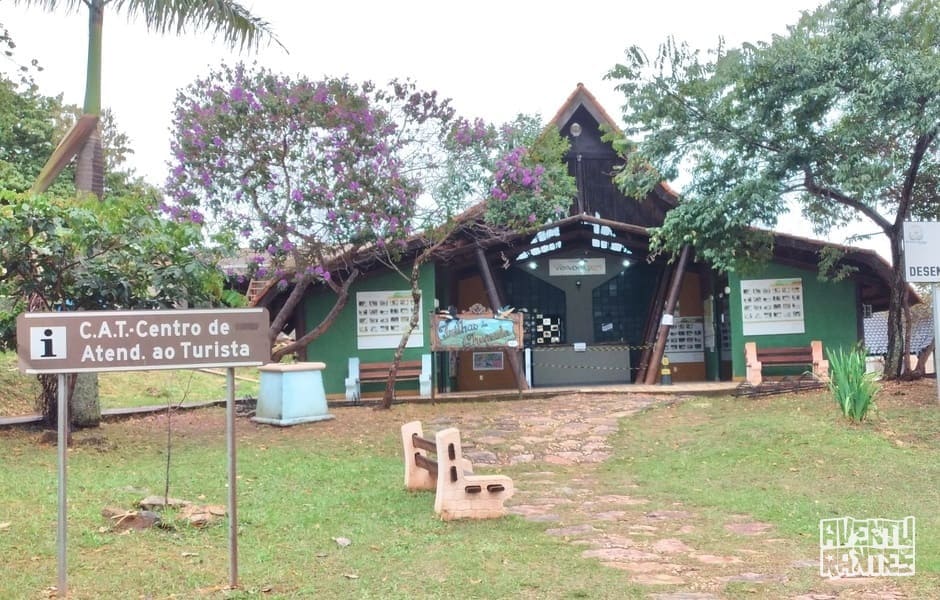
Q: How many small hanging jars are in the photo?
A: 0